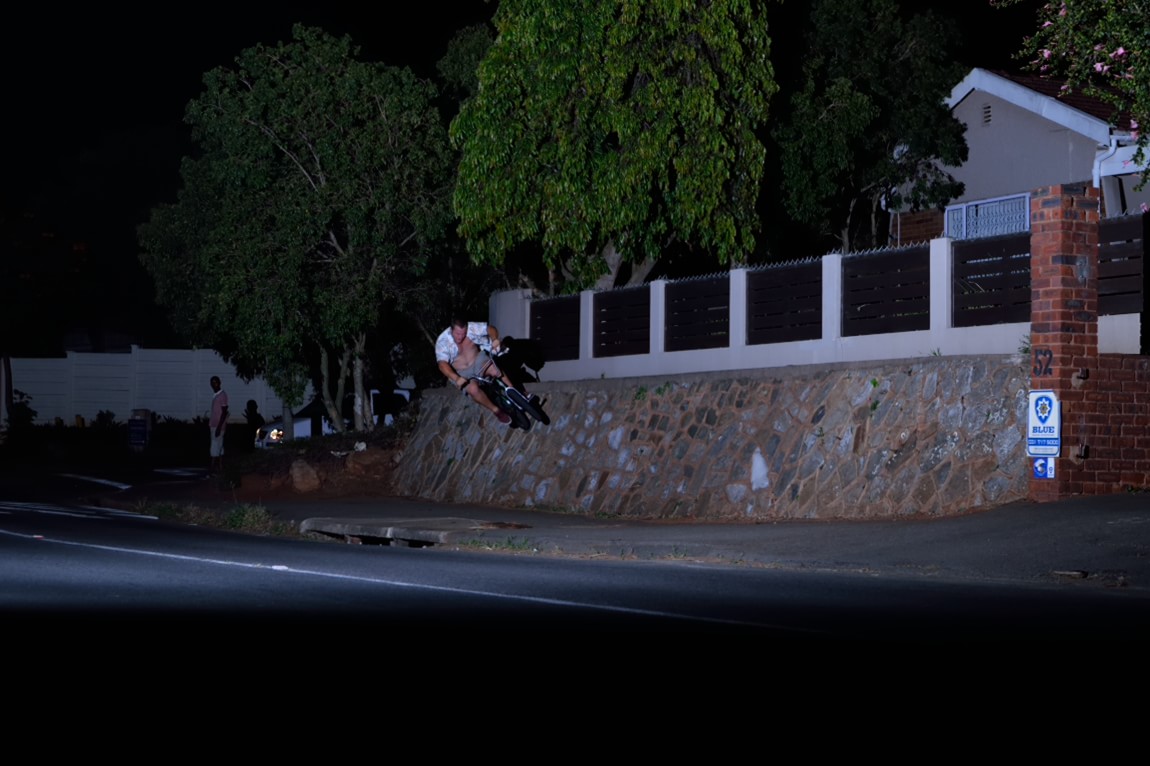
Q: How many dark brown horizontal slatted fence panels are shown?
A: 7